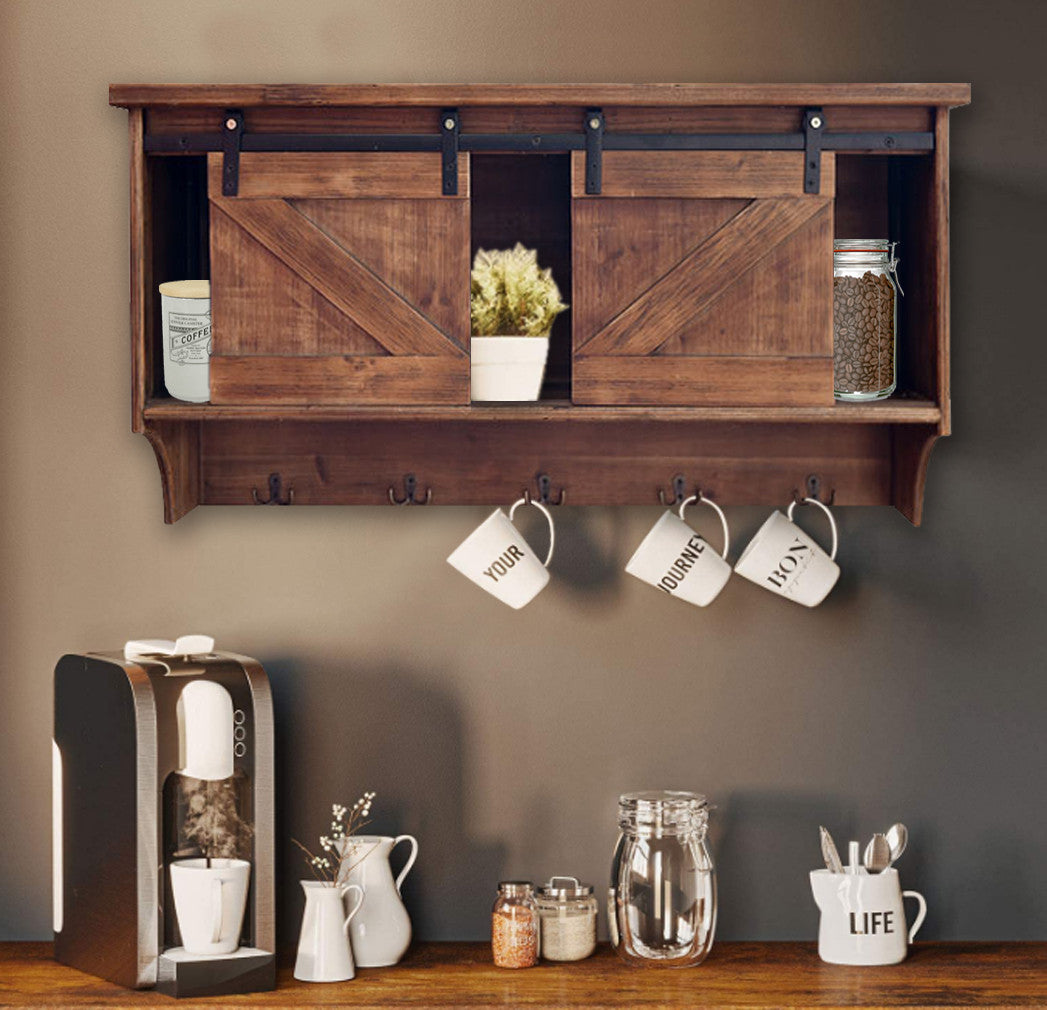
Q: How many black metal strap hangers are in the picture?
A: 4